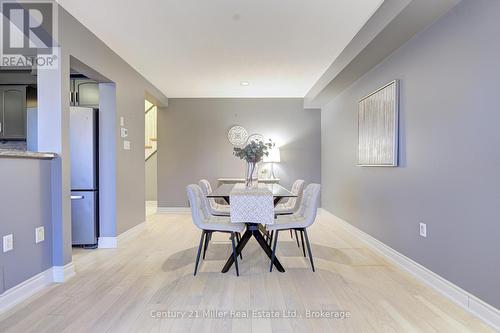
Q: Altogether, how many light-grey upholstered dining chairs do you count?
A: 4